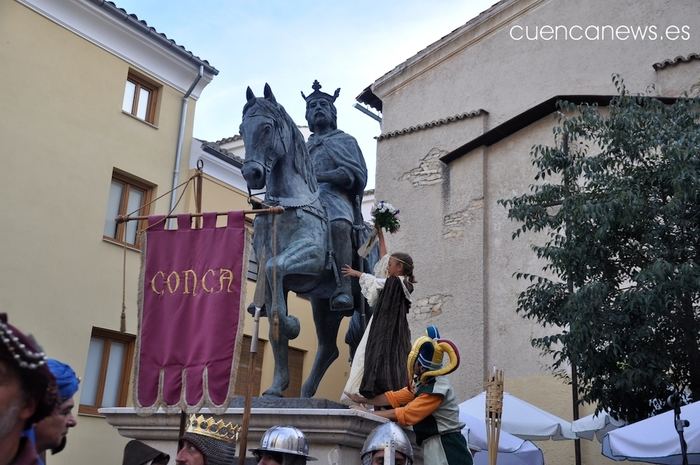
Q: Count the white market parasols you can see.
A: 4